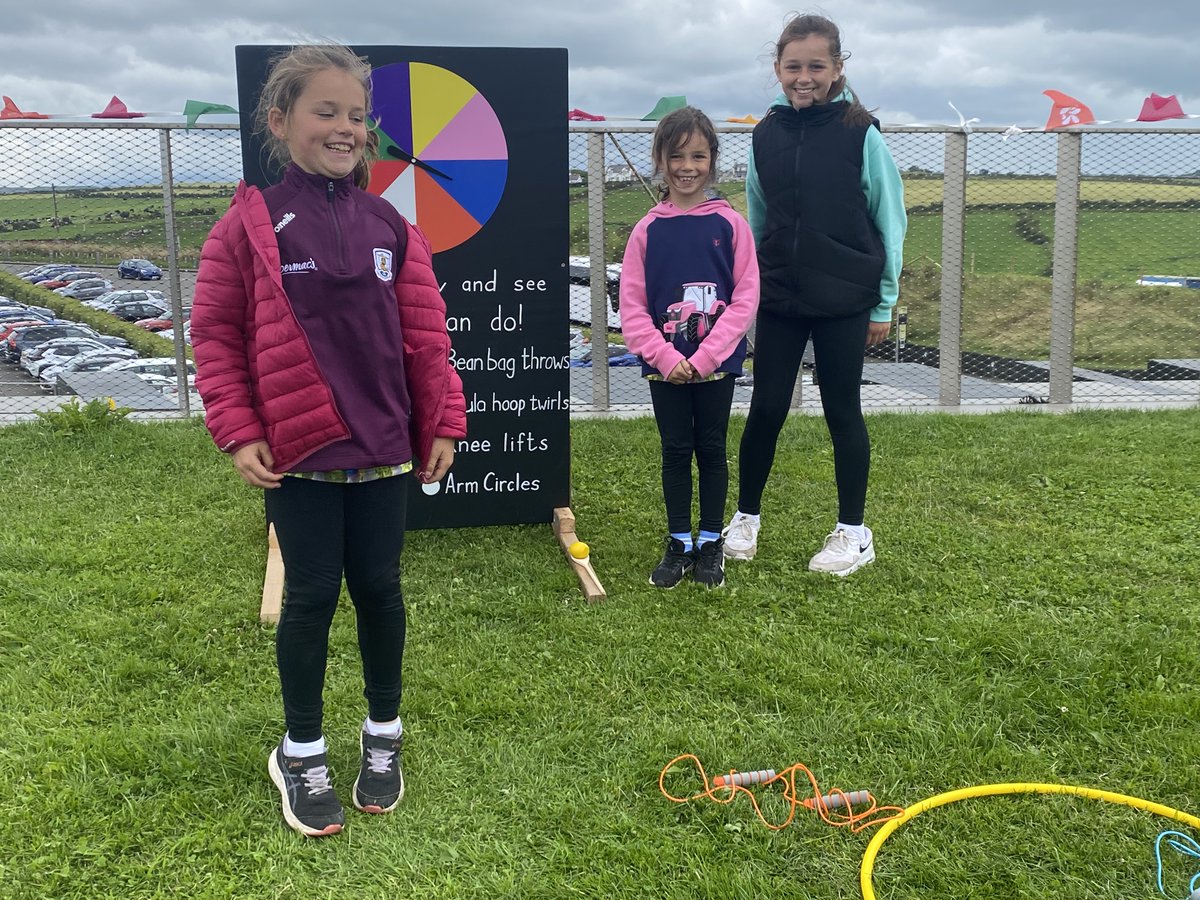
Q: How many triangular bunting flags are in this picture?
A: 8